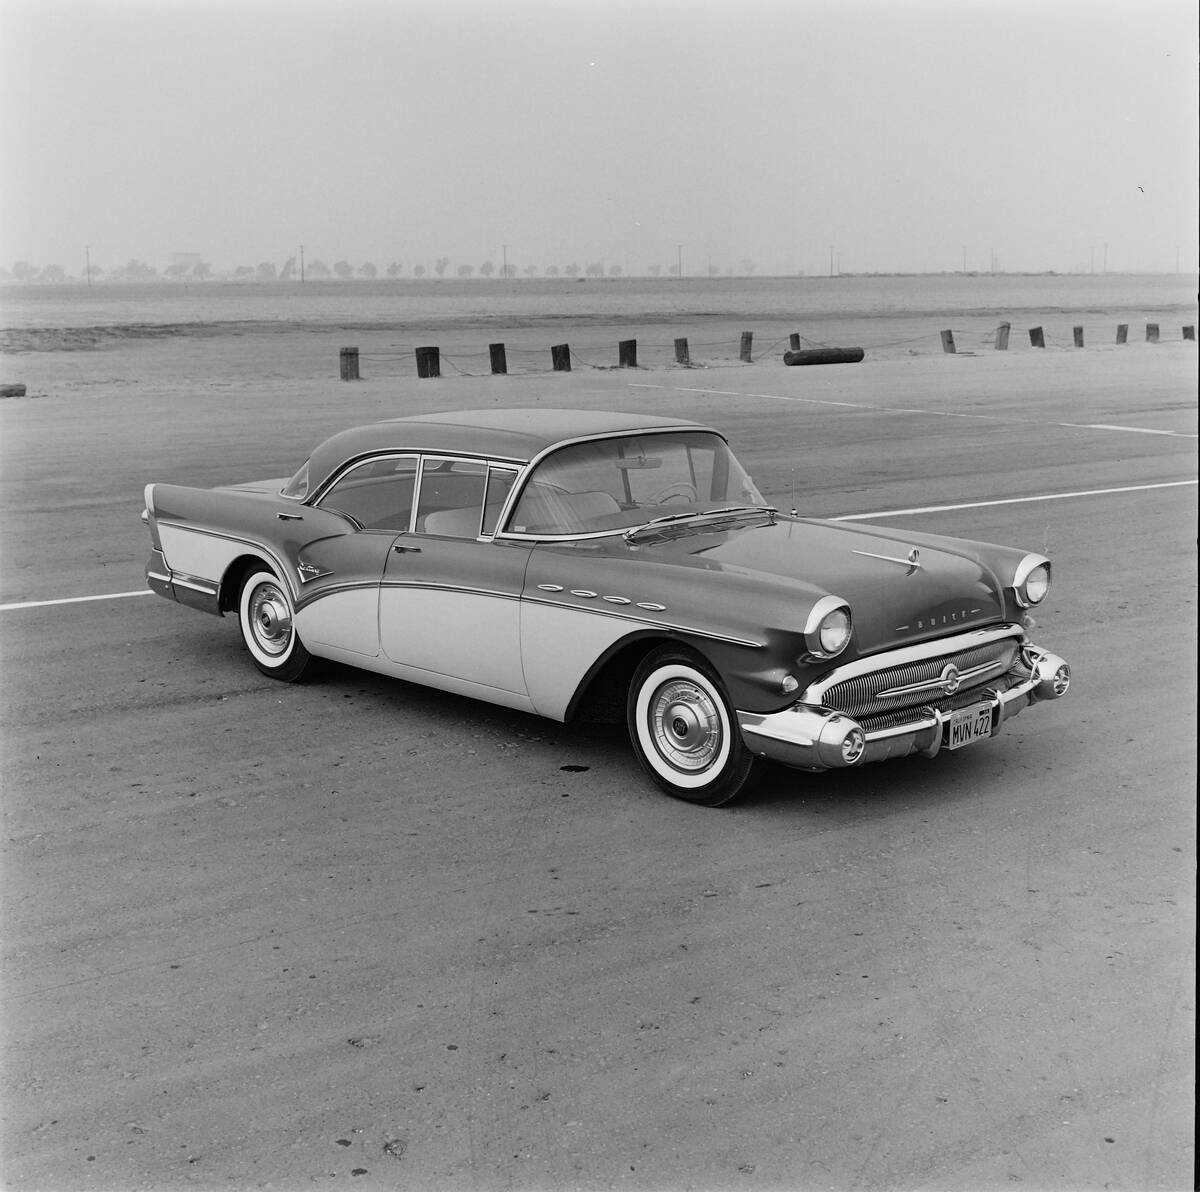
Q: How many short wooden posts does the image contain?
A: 15